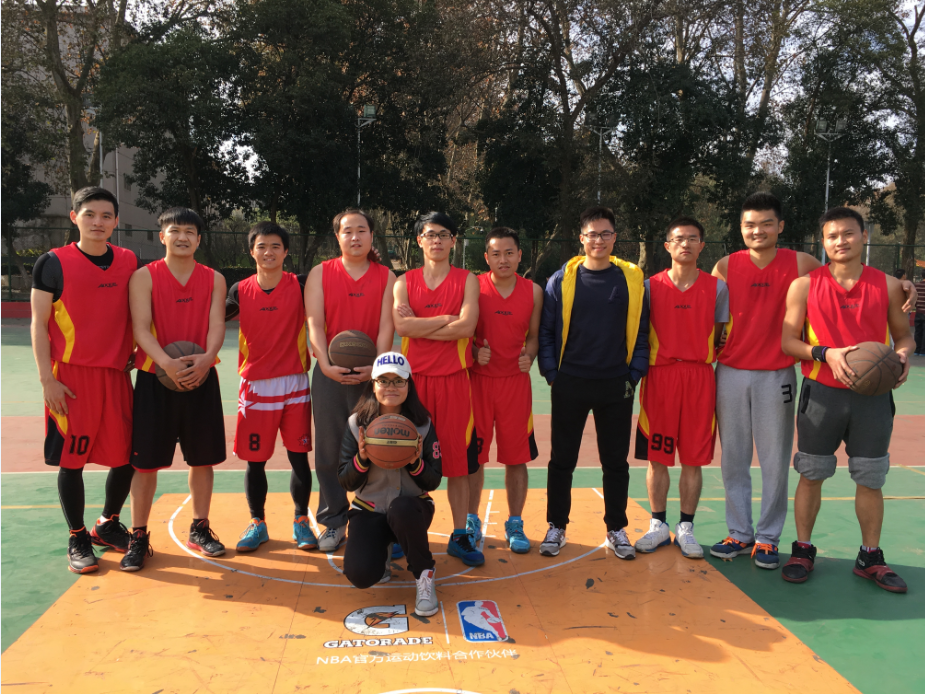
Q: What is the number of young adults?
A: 11